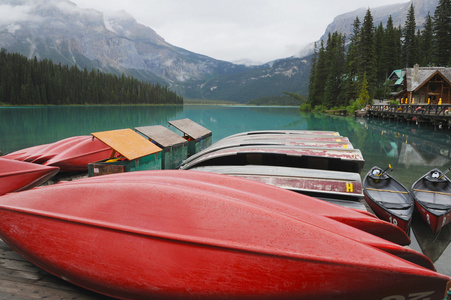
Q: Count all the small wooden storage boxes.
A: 3